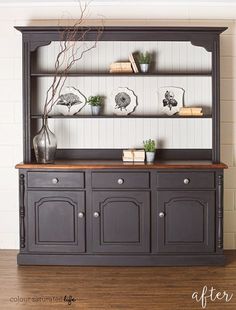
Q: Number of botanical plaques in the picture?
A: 3